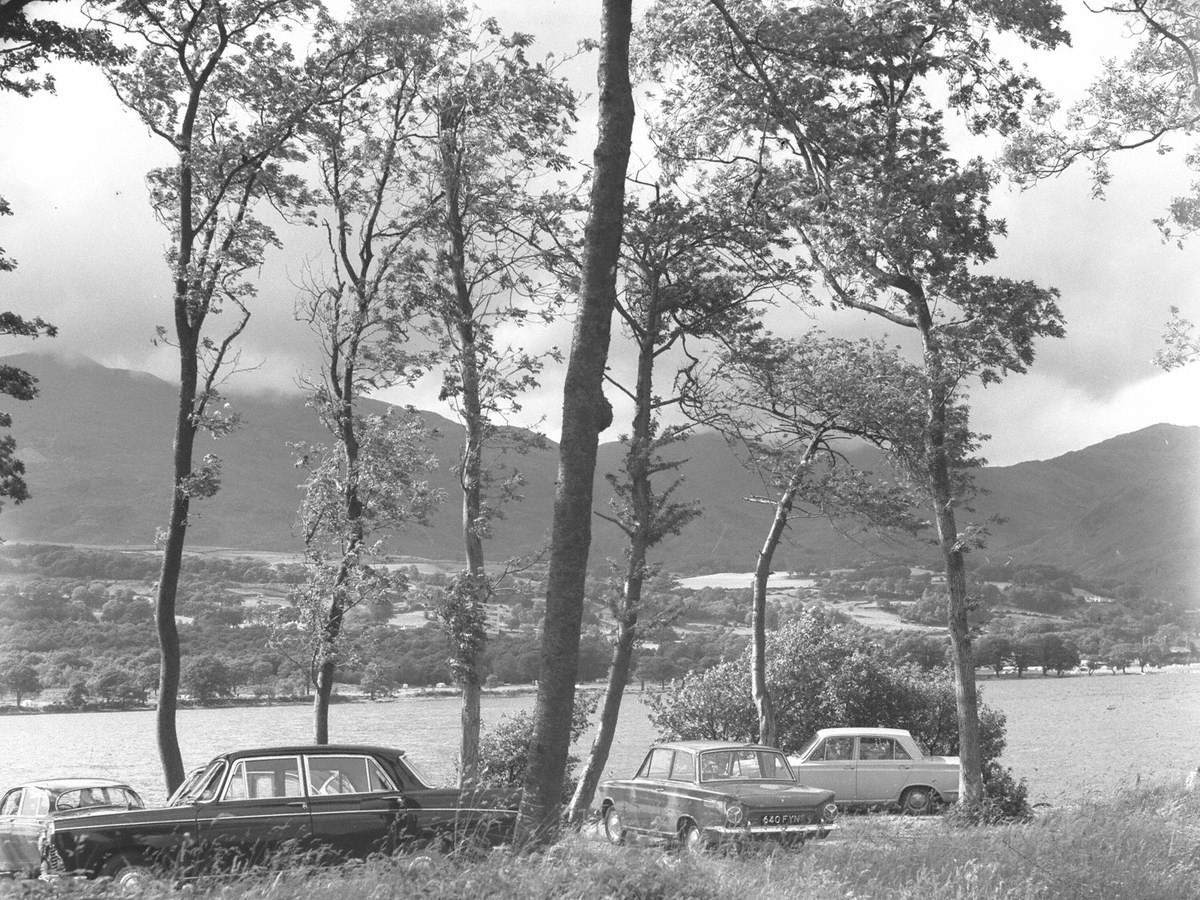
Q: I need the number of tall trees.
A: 7